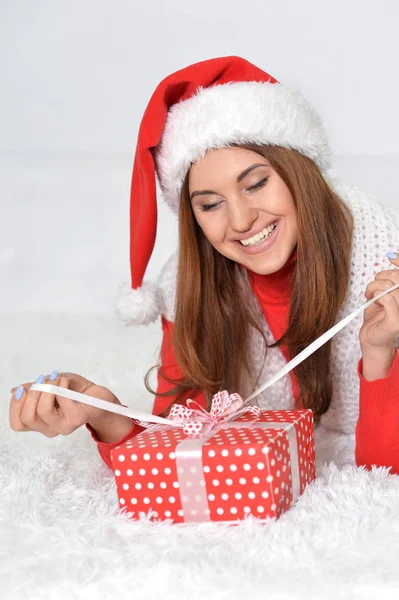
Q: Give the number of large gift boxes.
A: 1